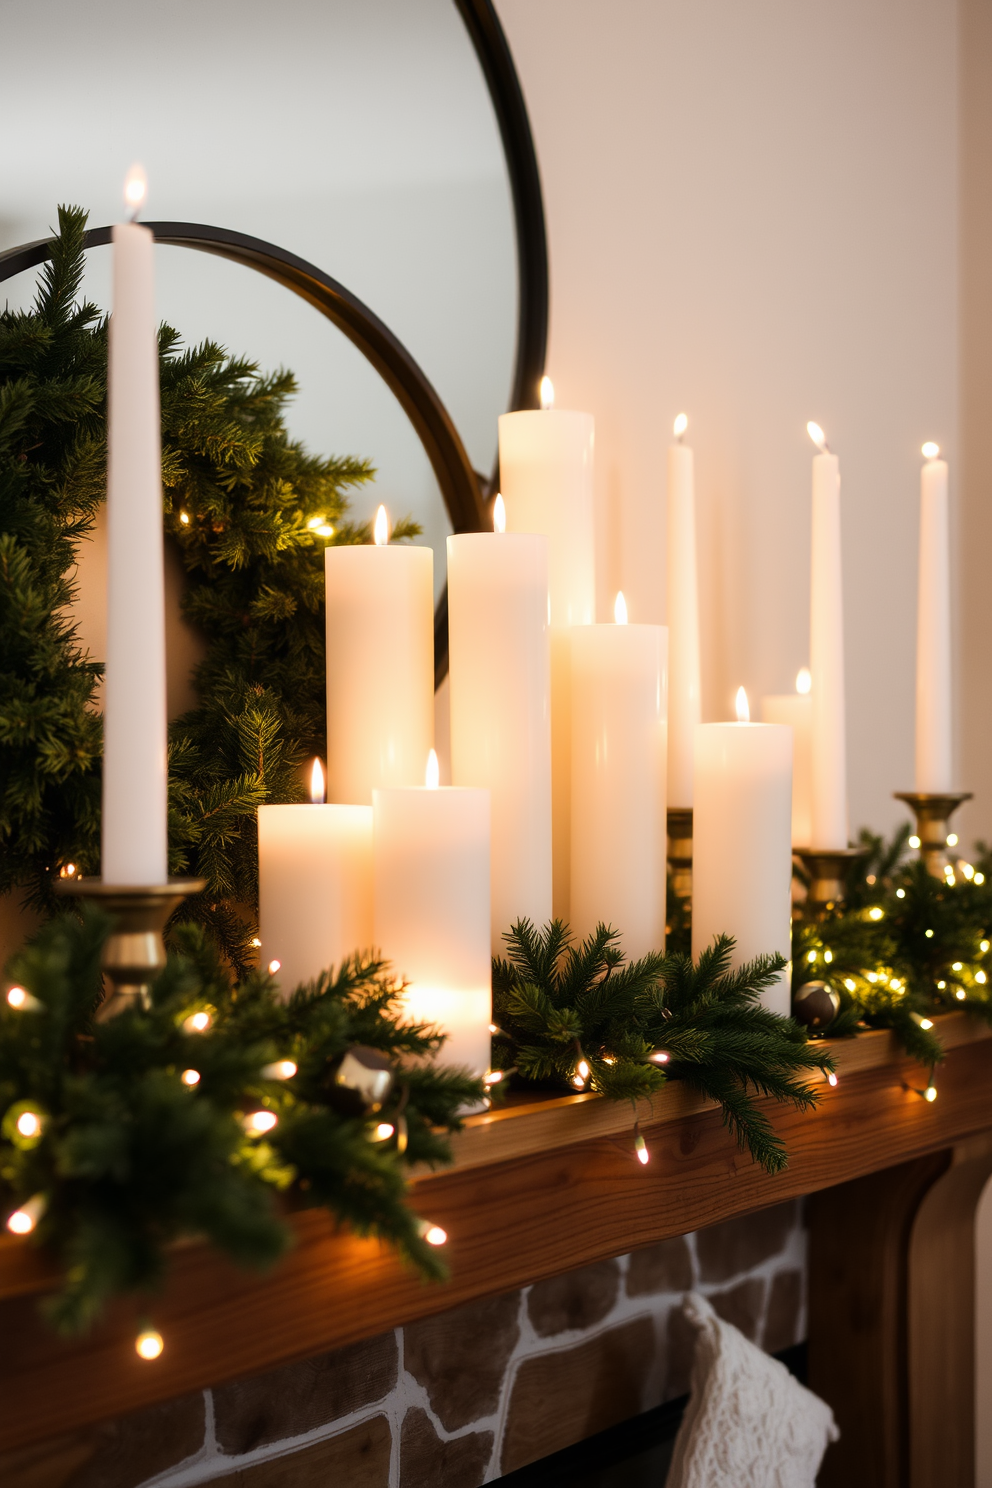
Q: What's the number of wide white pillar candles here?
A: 8